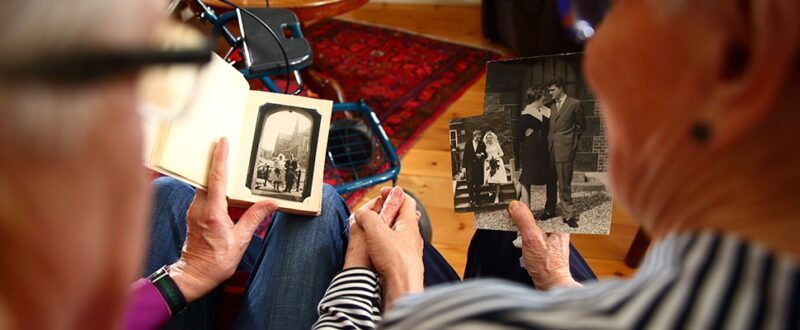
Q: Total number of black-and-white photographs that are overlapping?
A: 2